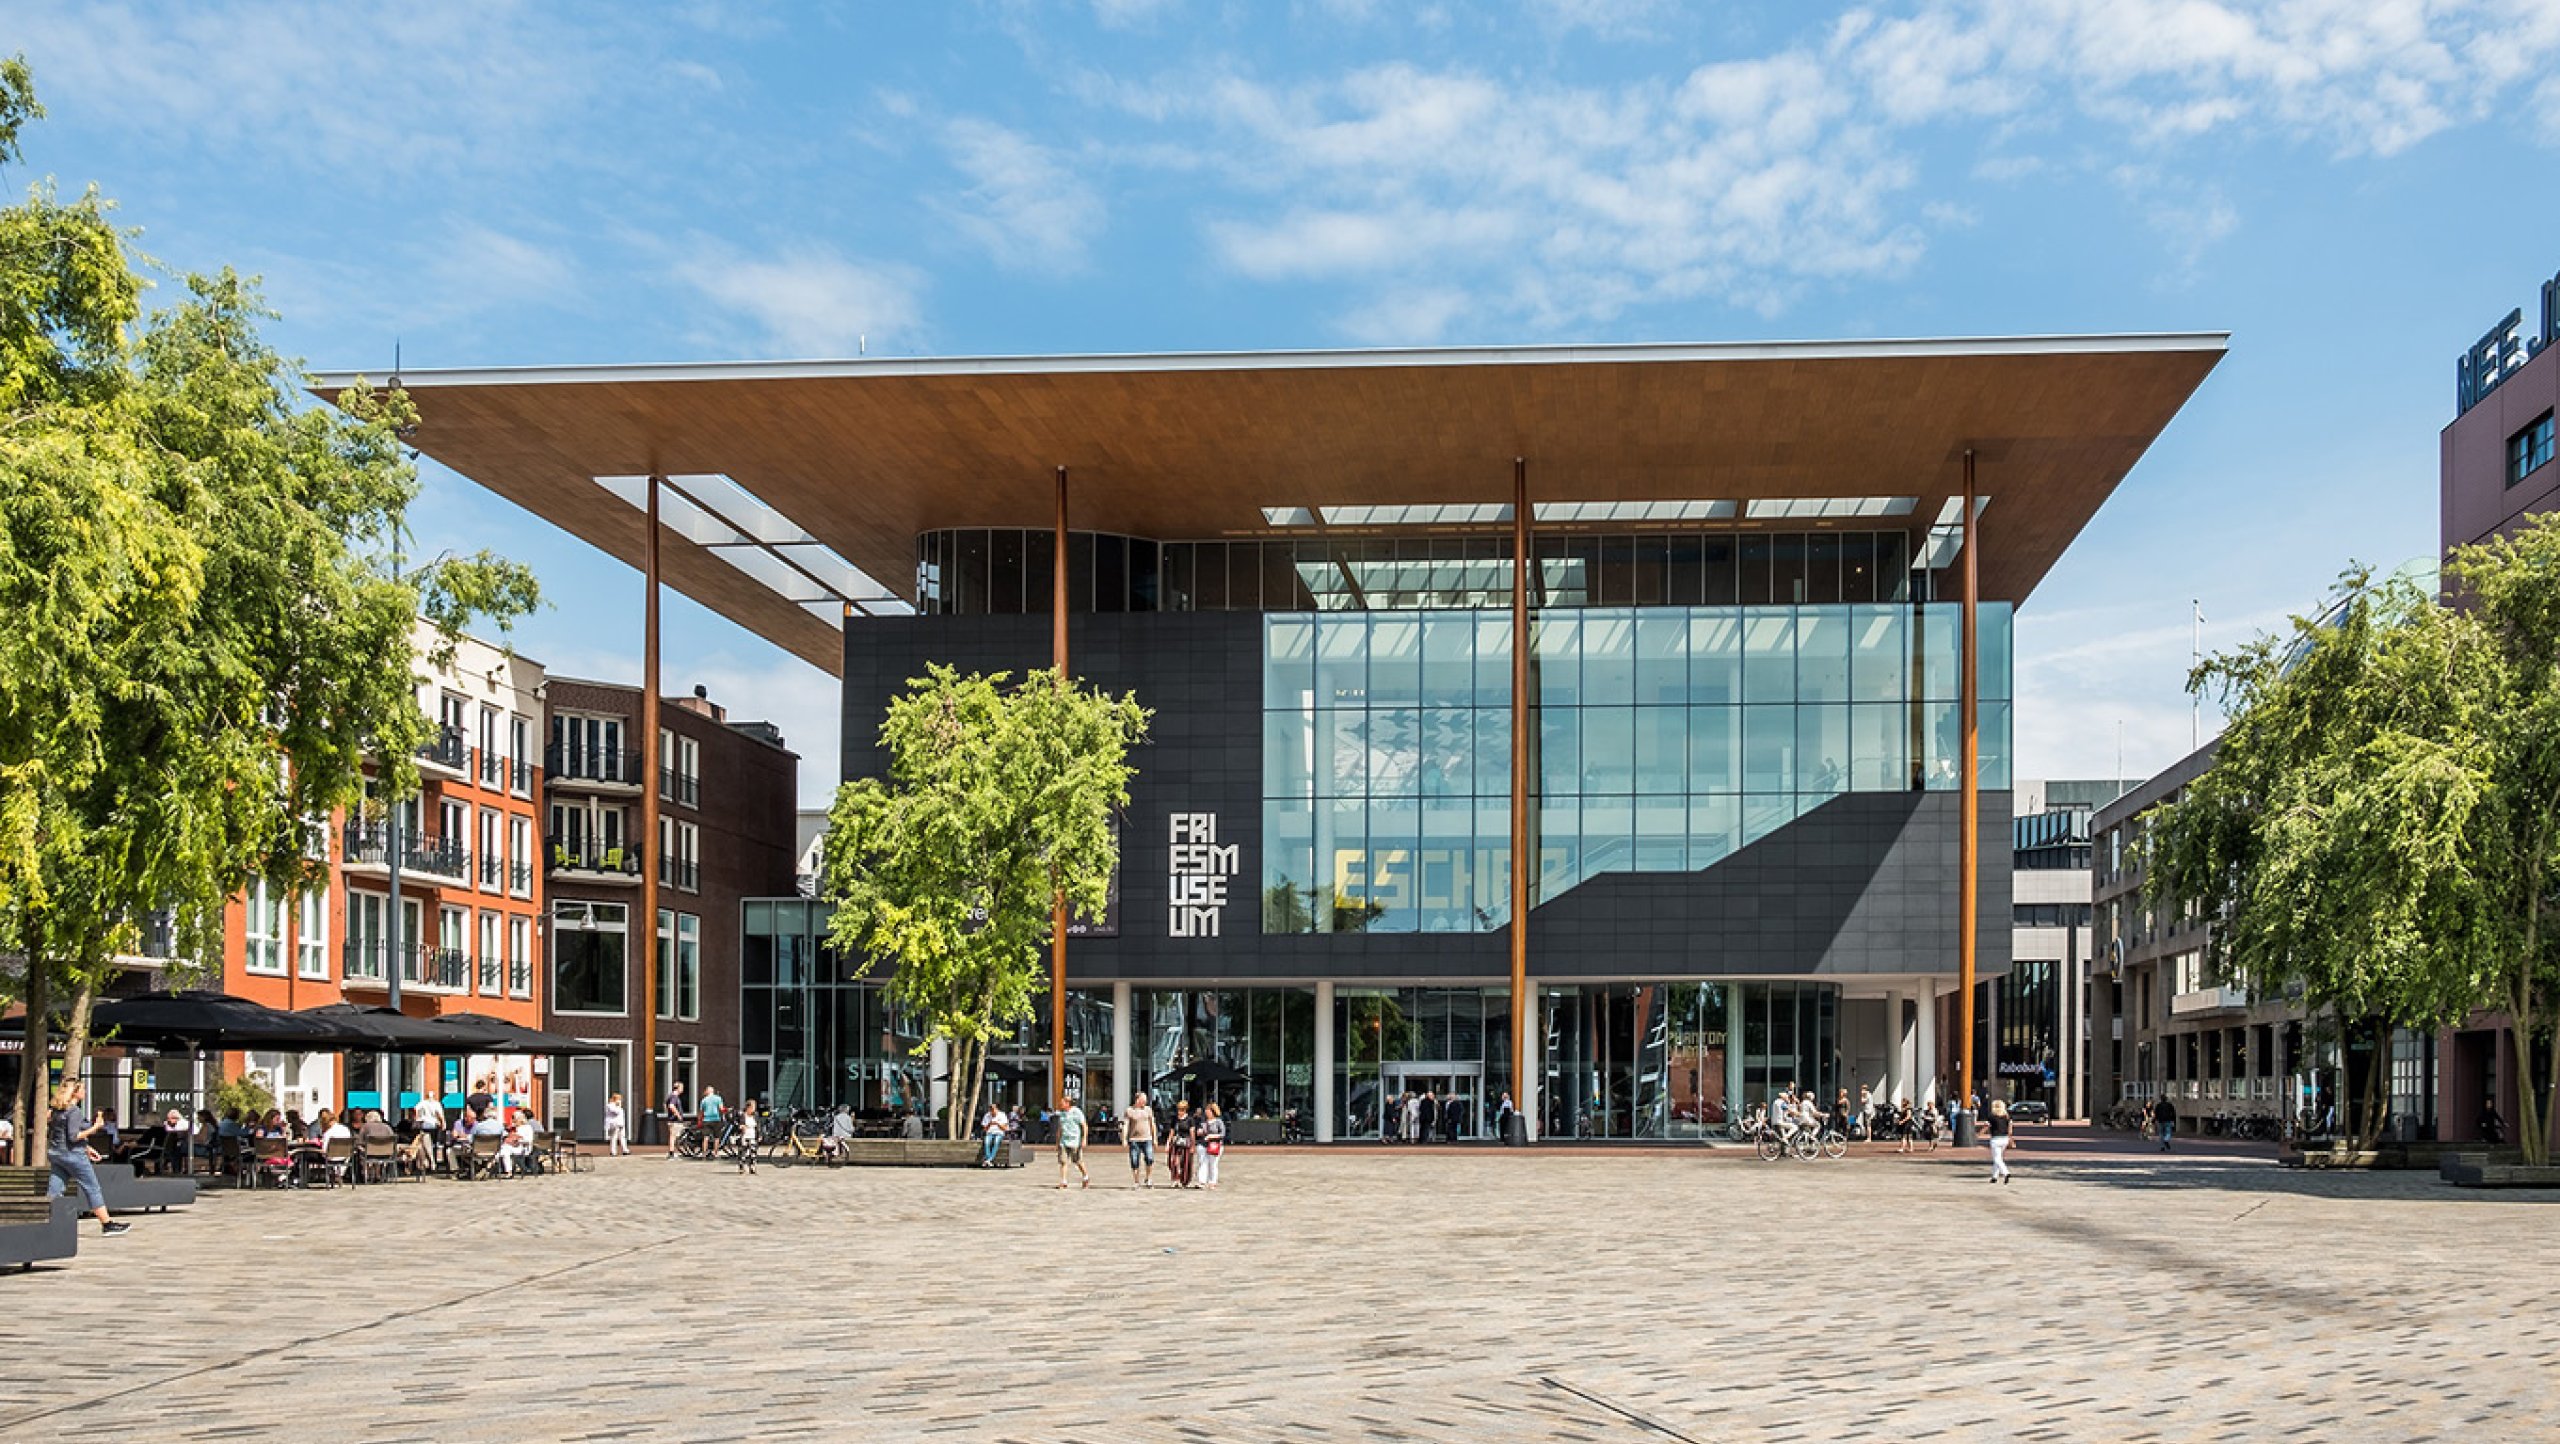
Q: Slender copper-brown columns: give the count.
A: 4